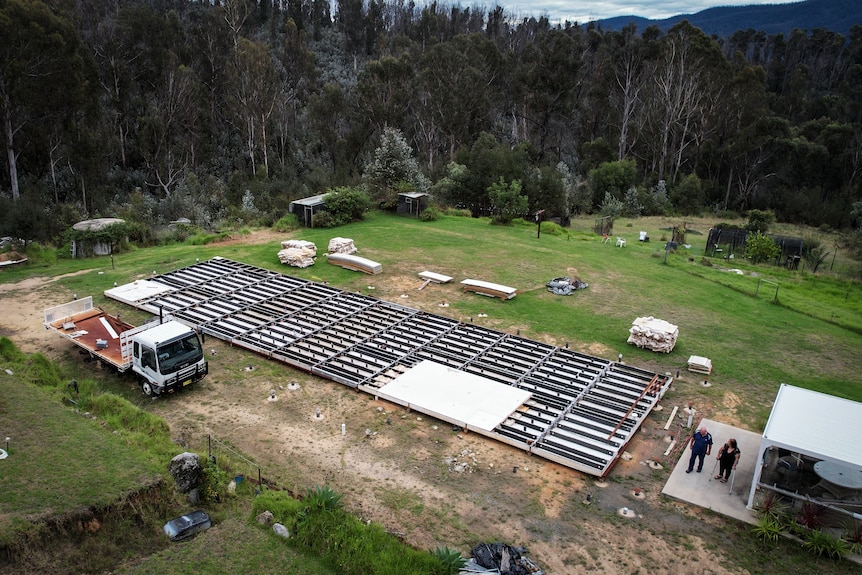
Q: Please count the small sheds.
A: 2